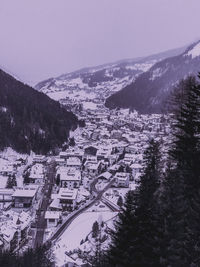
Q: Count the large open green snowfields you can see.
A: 0